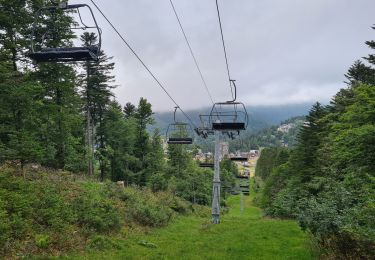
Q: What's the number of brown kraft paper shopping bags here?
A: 0